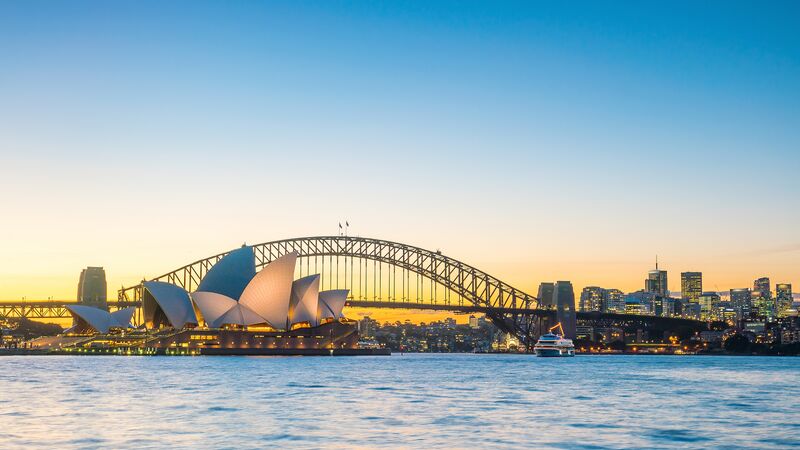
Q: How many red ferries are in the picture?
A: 0